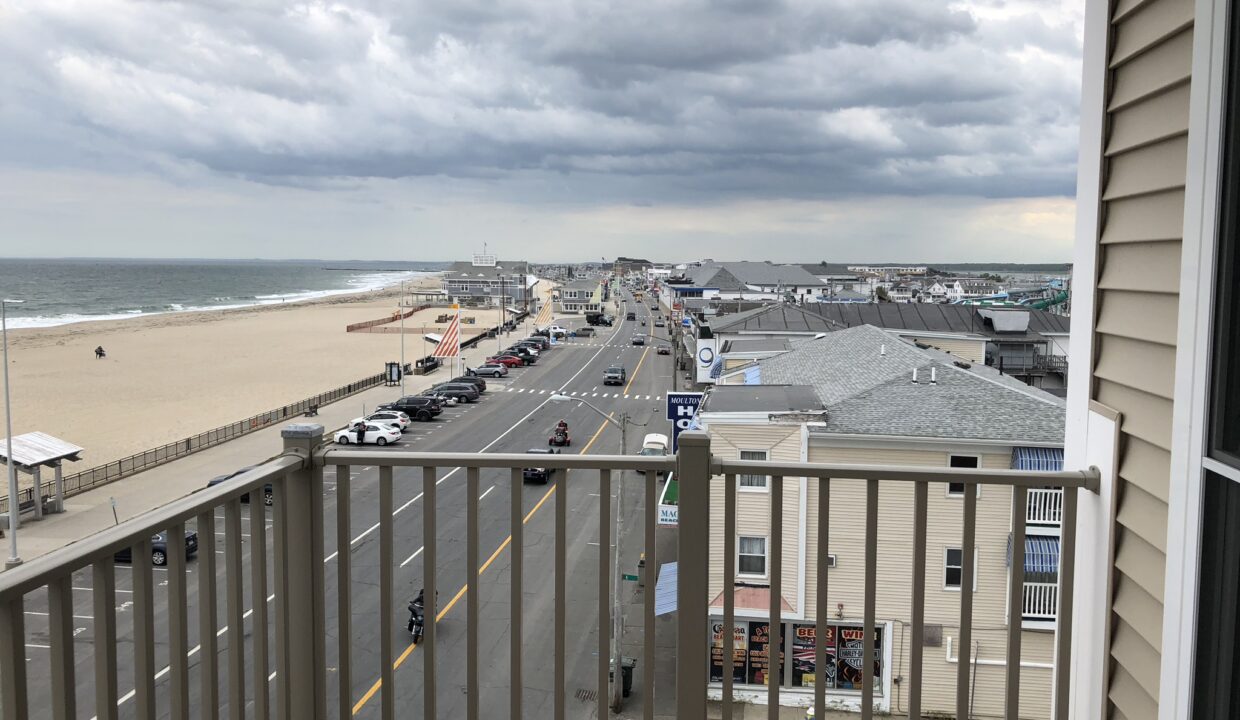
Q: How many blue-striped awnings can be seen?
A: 2